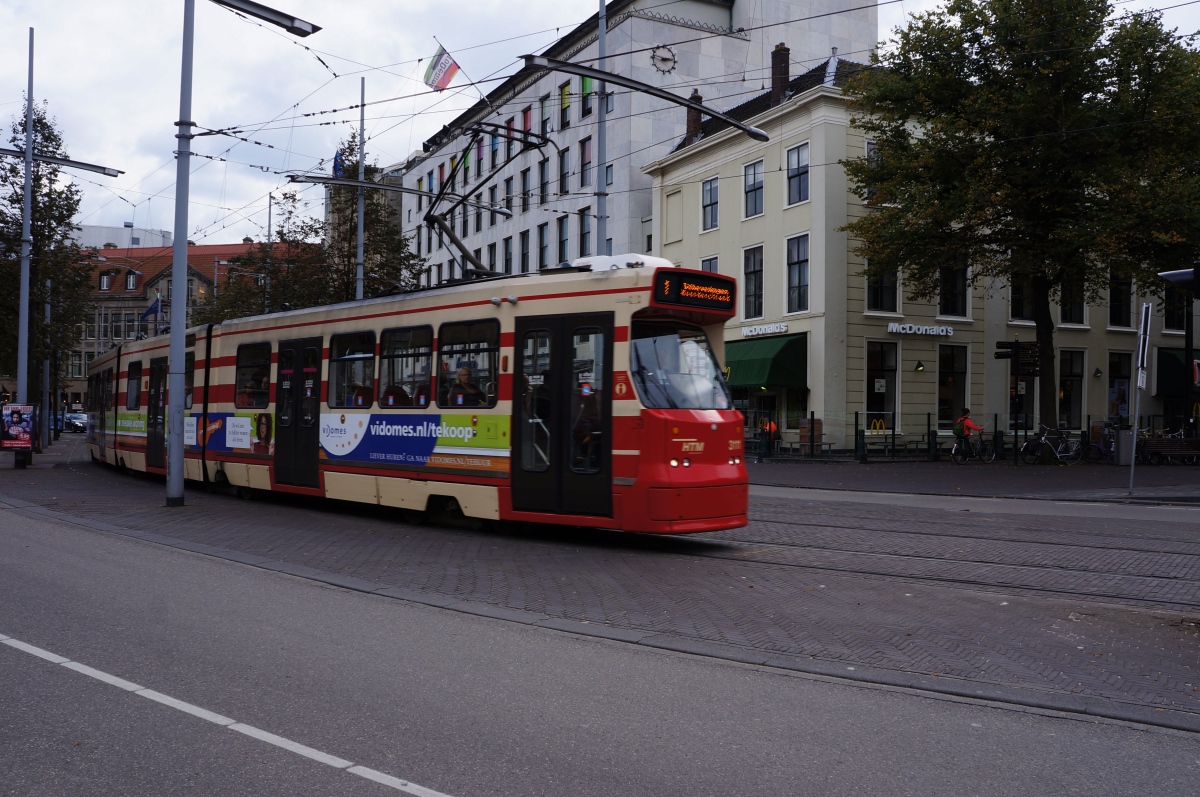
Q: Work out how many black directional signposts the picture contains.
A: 1